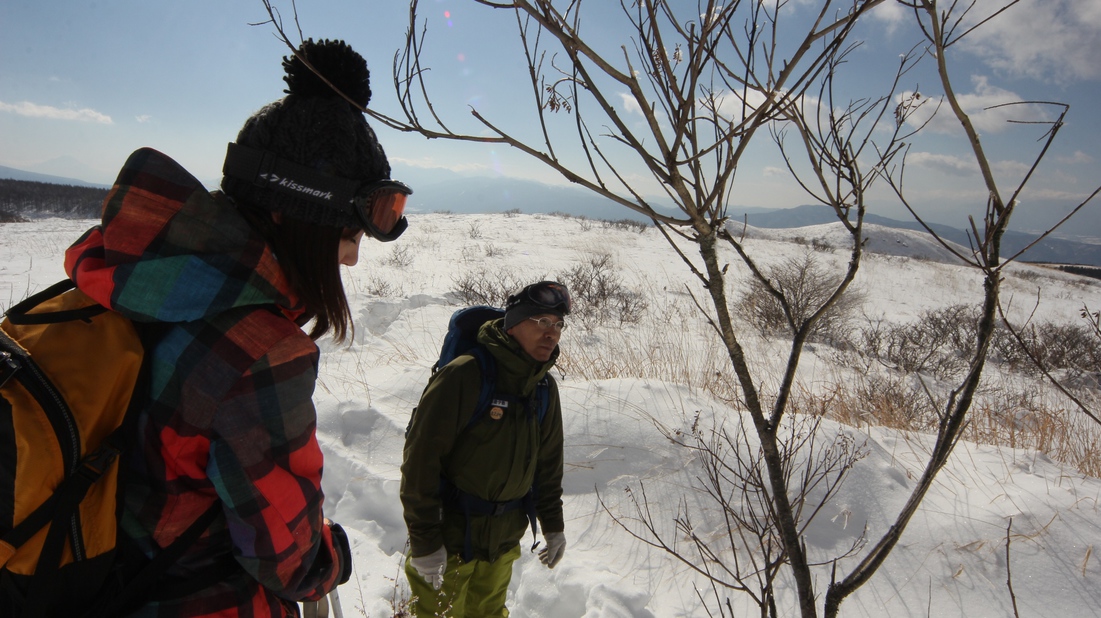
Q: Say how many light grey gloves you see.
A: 2